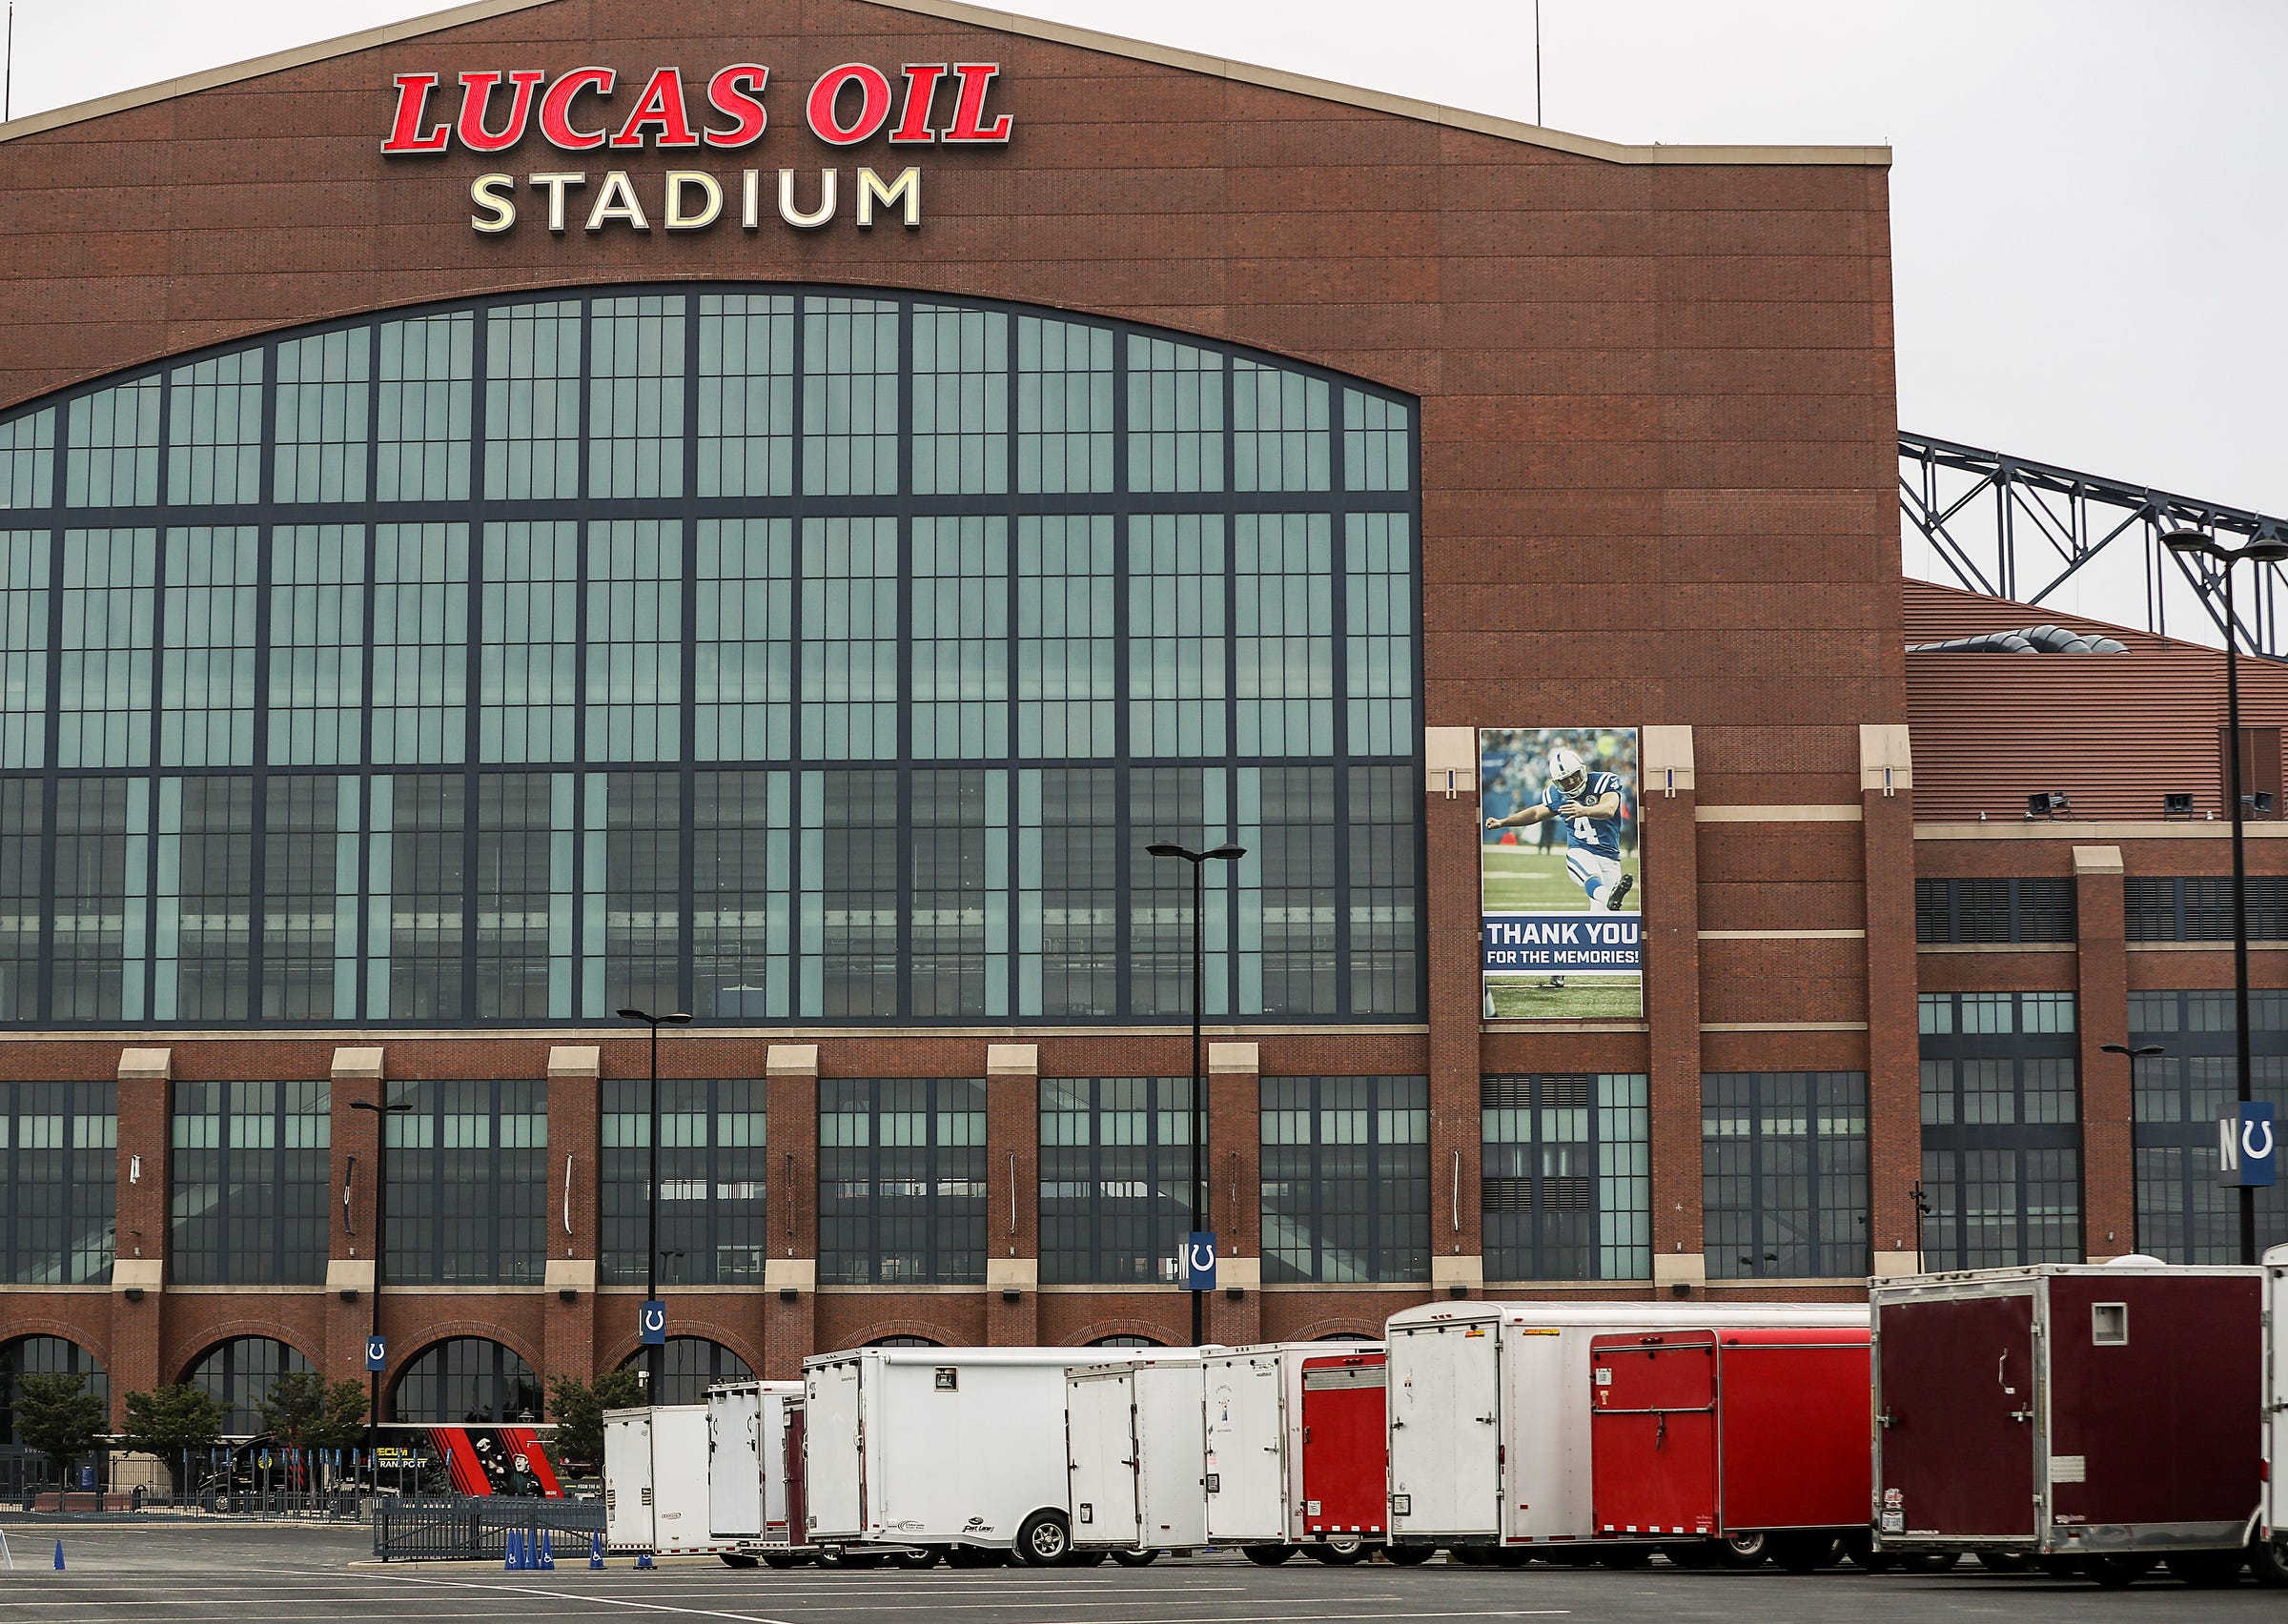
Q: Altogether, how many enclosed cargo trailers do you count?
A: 11